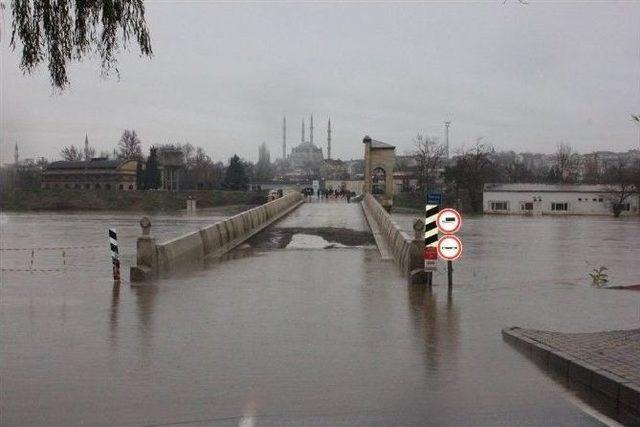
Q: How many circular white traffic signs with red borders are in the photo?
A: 2